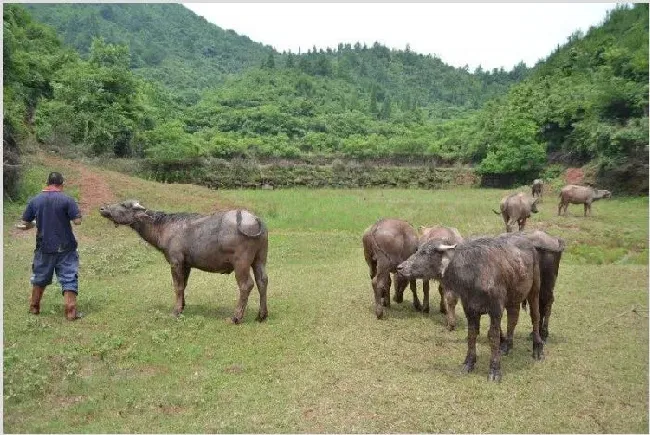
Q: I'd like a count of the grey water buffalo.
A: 8